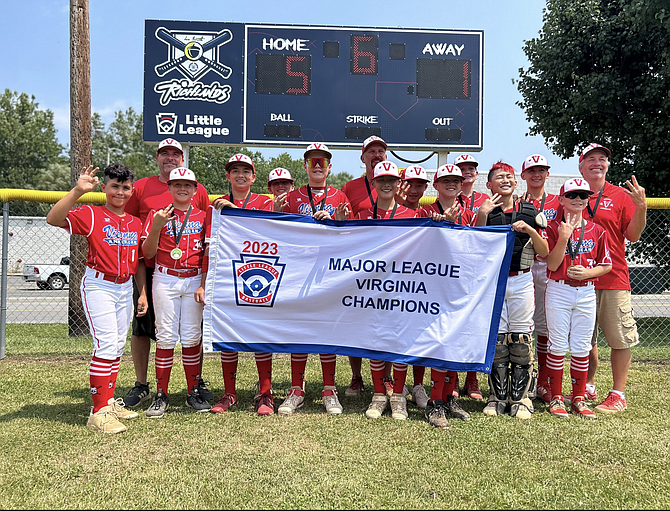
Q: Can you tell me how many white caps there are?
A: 13